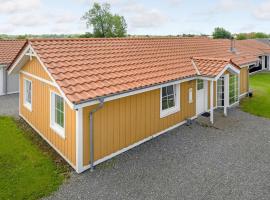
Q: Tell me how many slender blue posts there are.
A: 0